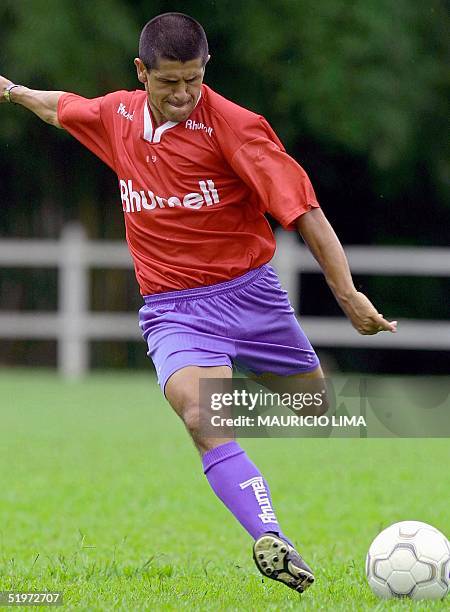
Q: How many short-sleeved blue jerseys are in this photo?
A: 0